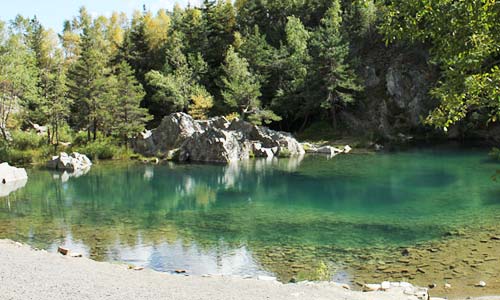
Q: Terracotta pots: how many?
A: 0